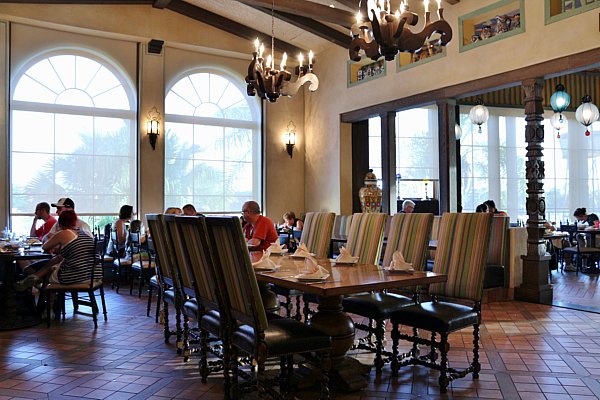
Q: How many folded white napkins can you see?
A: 6